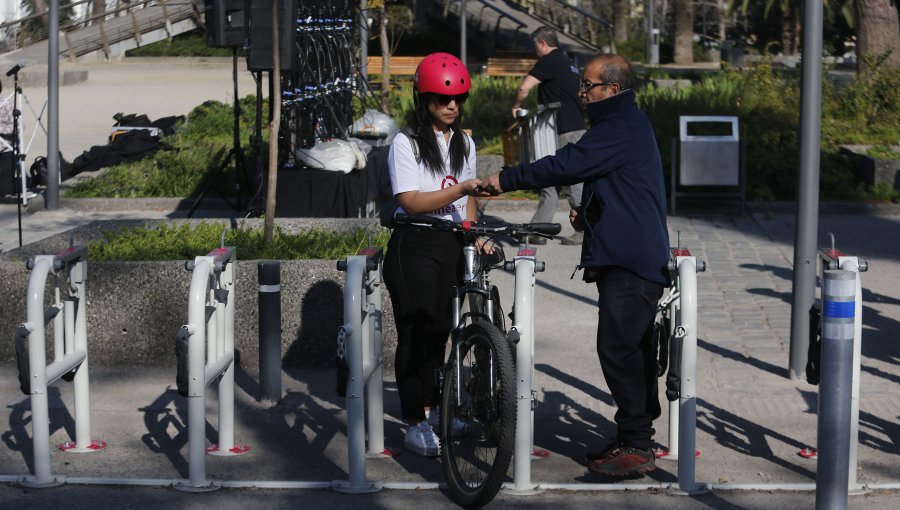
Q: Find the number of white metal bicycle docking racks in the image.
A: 6